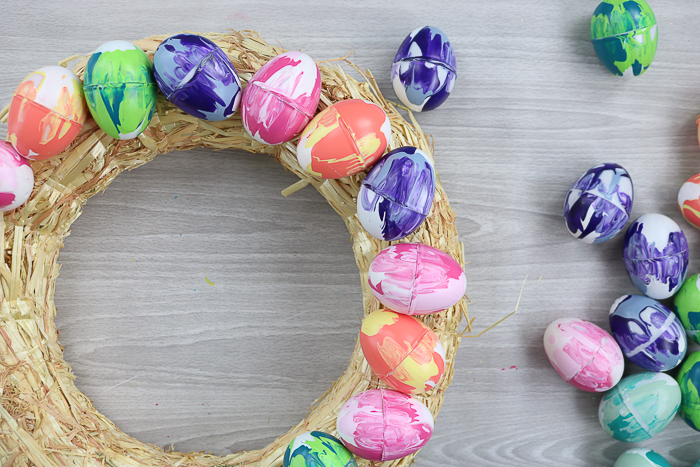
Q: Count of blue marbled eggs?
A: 6